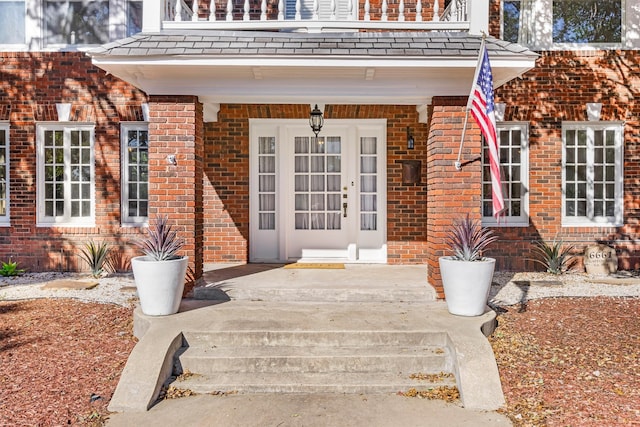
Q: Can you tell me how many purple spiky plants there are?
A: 2